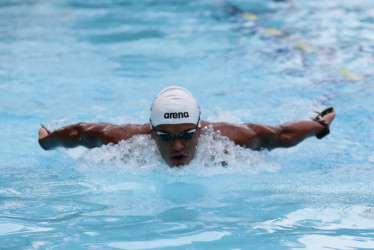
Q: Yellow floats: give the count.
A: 4